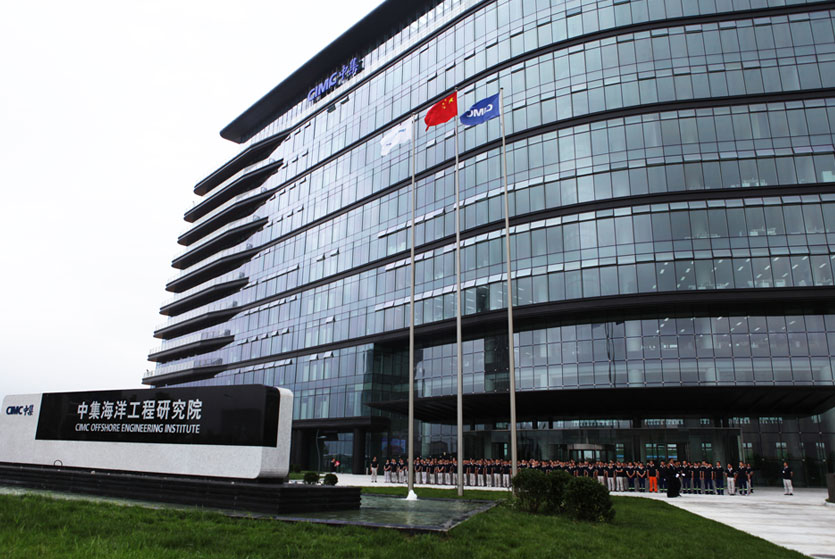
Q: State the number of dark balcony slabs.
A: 9